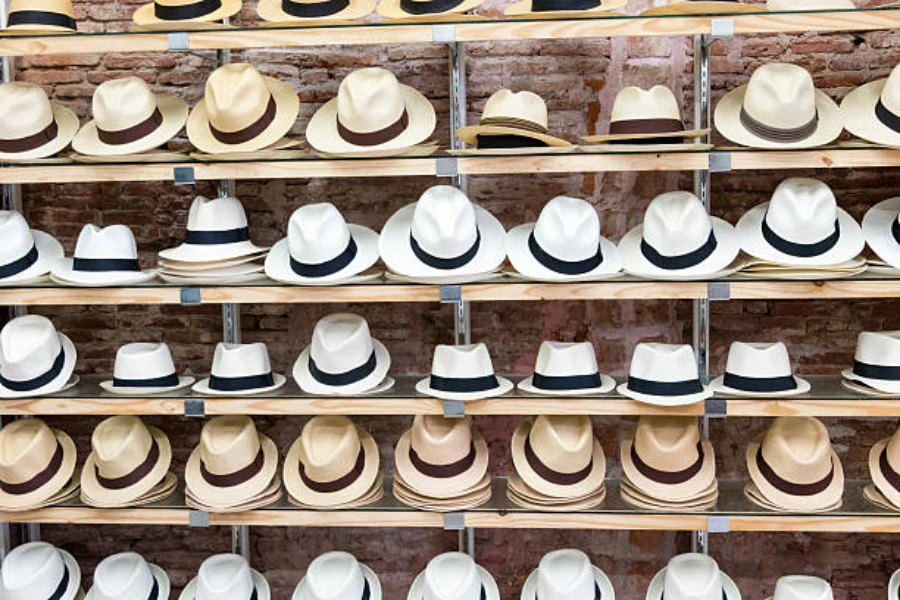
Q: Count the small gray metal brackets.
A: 15